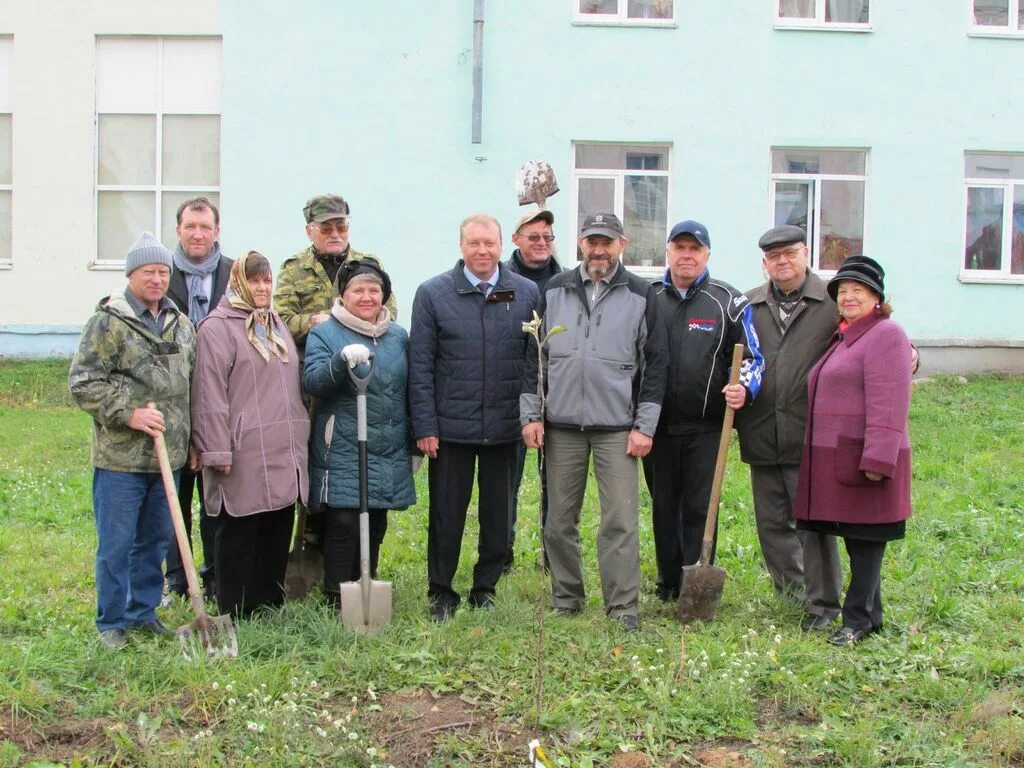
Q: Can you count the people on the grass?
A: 11